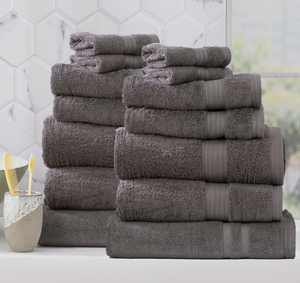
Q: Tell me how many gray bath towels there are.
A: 14